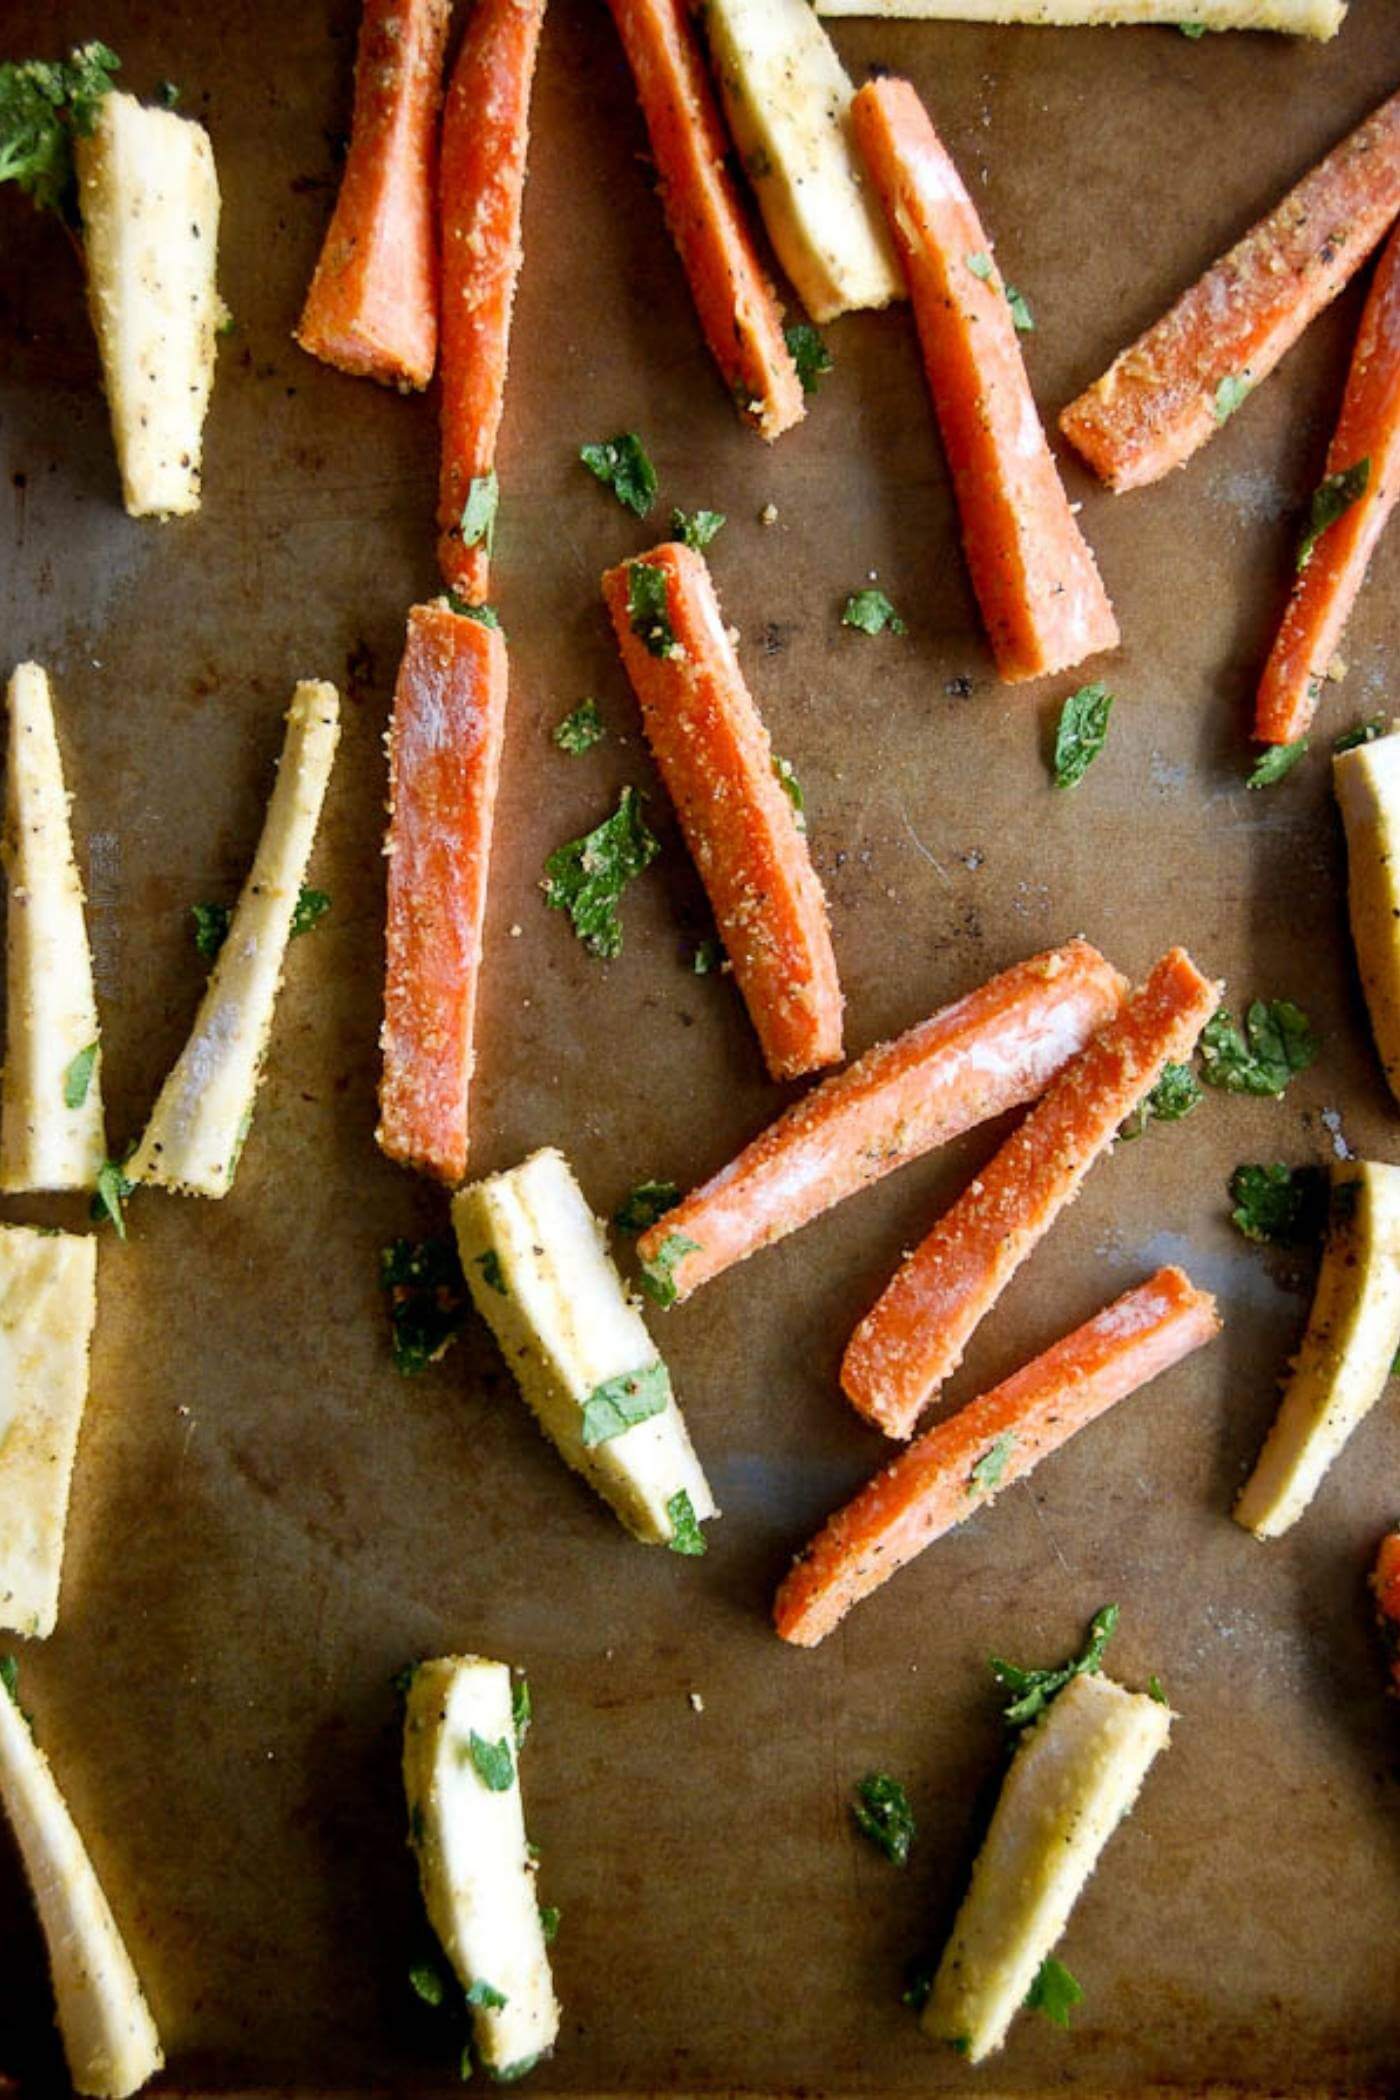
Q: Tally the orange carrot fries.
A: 12